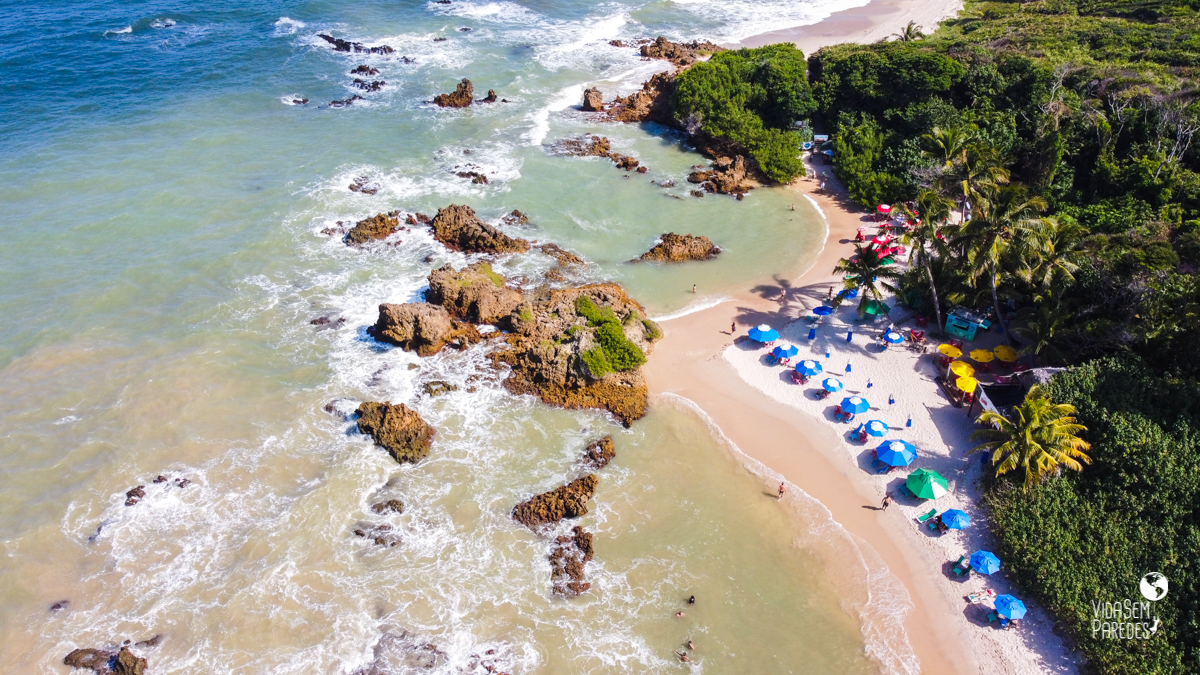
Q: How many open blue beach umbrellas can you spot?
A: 13